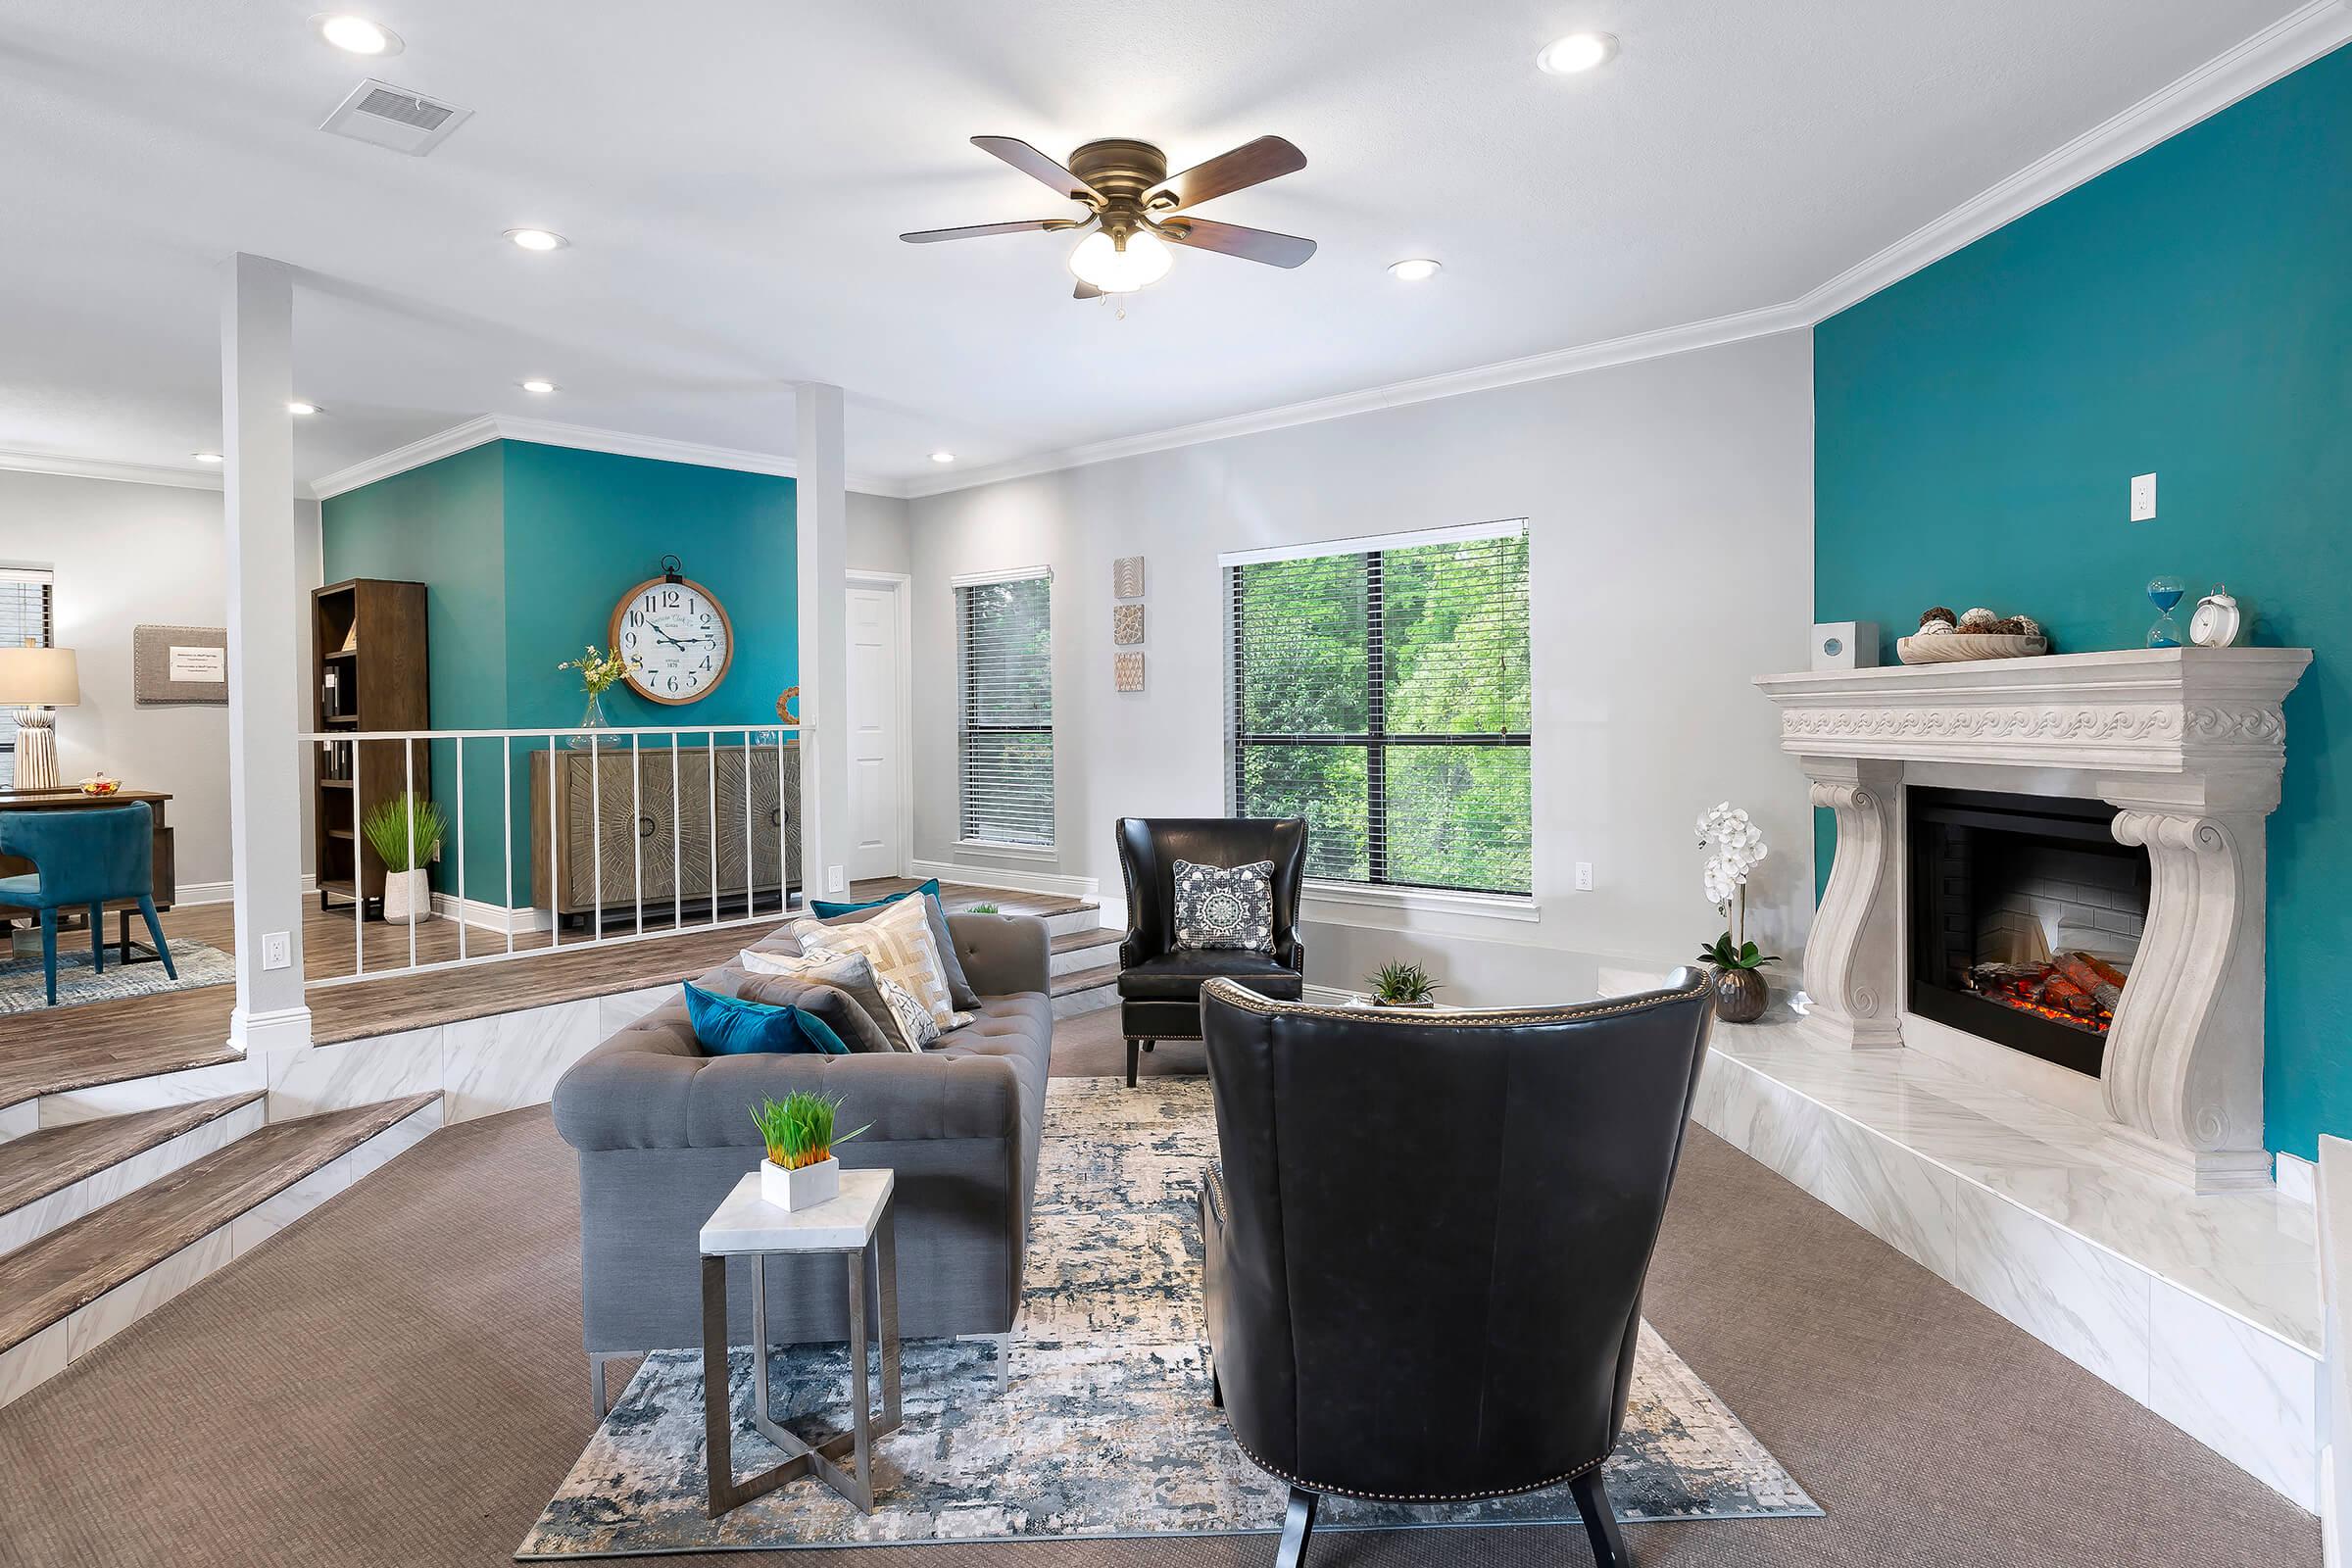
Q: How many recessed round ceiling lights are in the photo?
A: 8